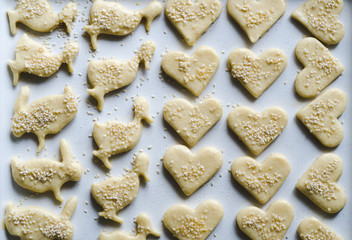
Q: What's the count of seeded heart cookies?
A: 15